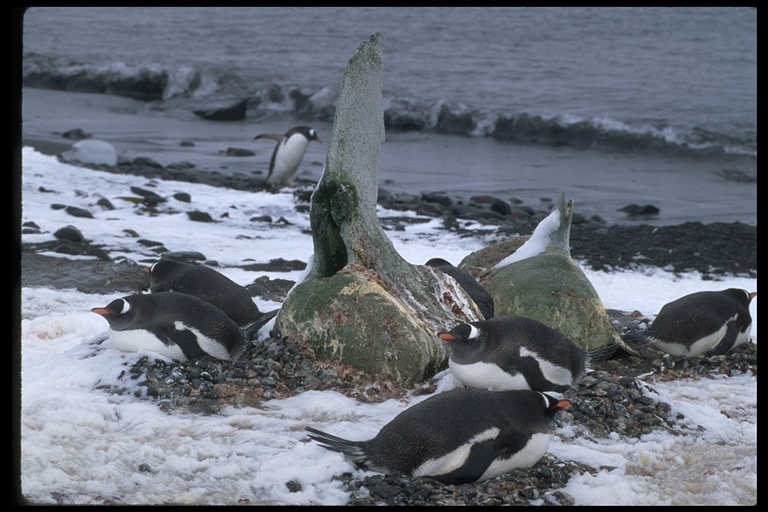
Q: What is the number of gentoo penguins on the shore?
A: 7